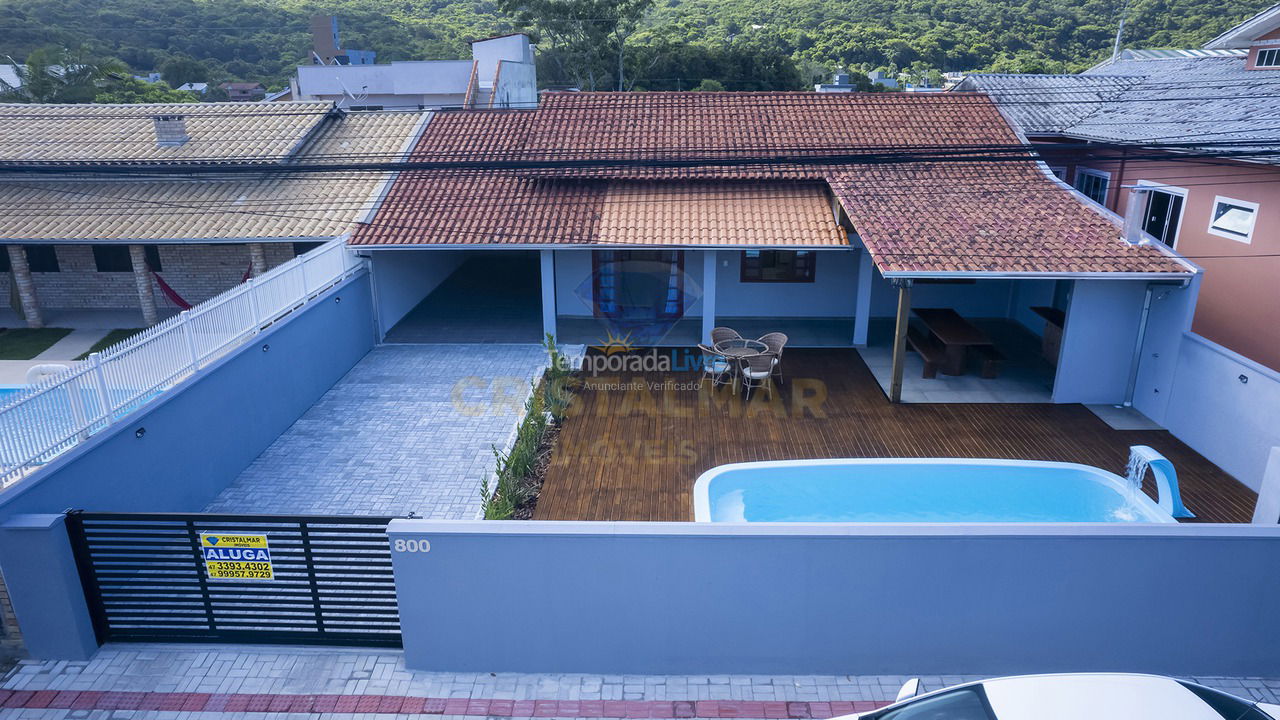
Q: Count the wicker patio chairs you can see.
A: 4